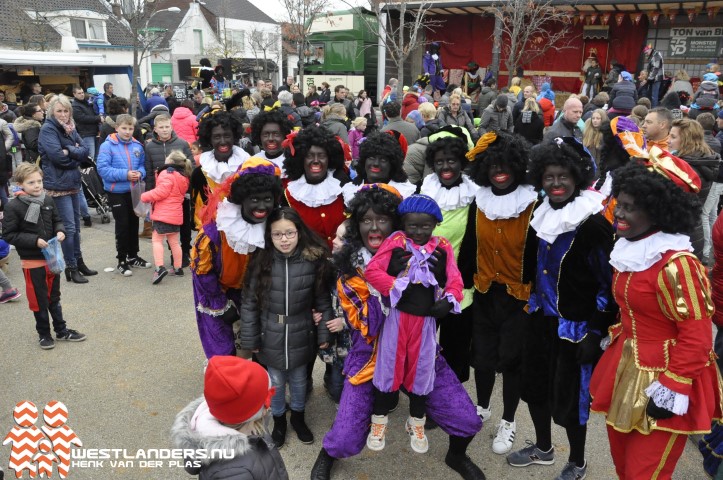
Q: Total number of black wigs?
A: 11